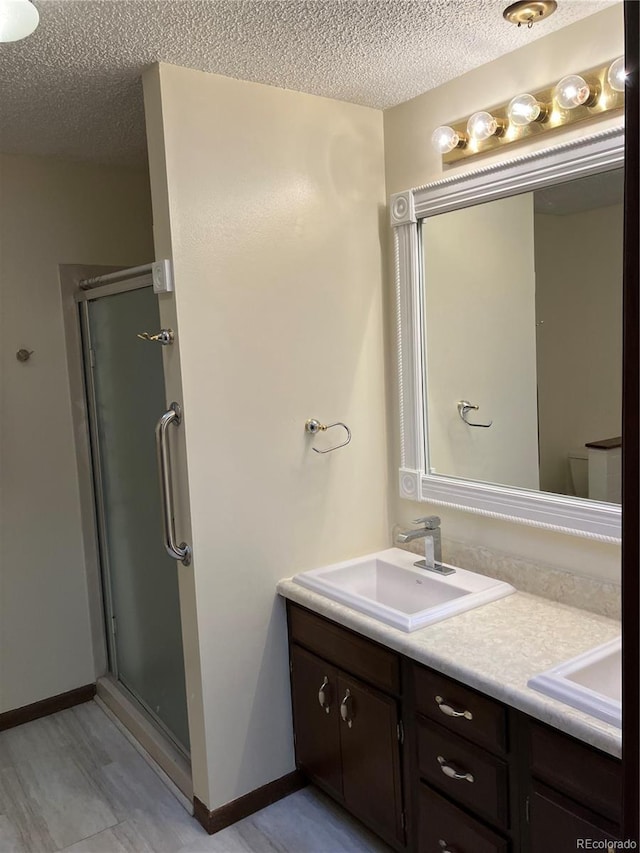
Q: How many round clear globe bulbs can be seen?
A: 5